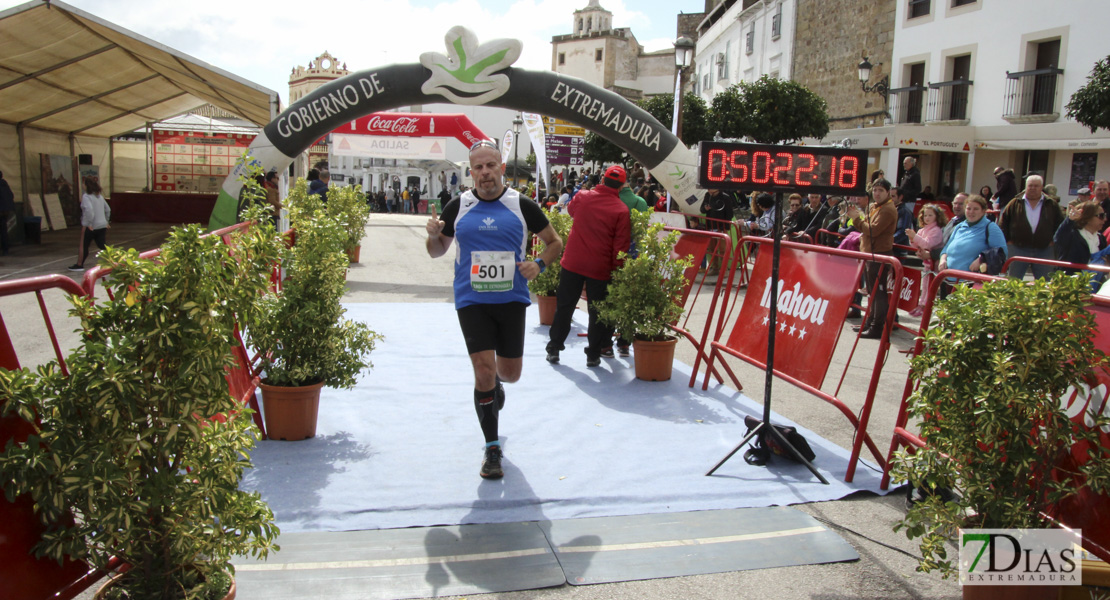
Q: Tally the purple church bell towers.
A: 0